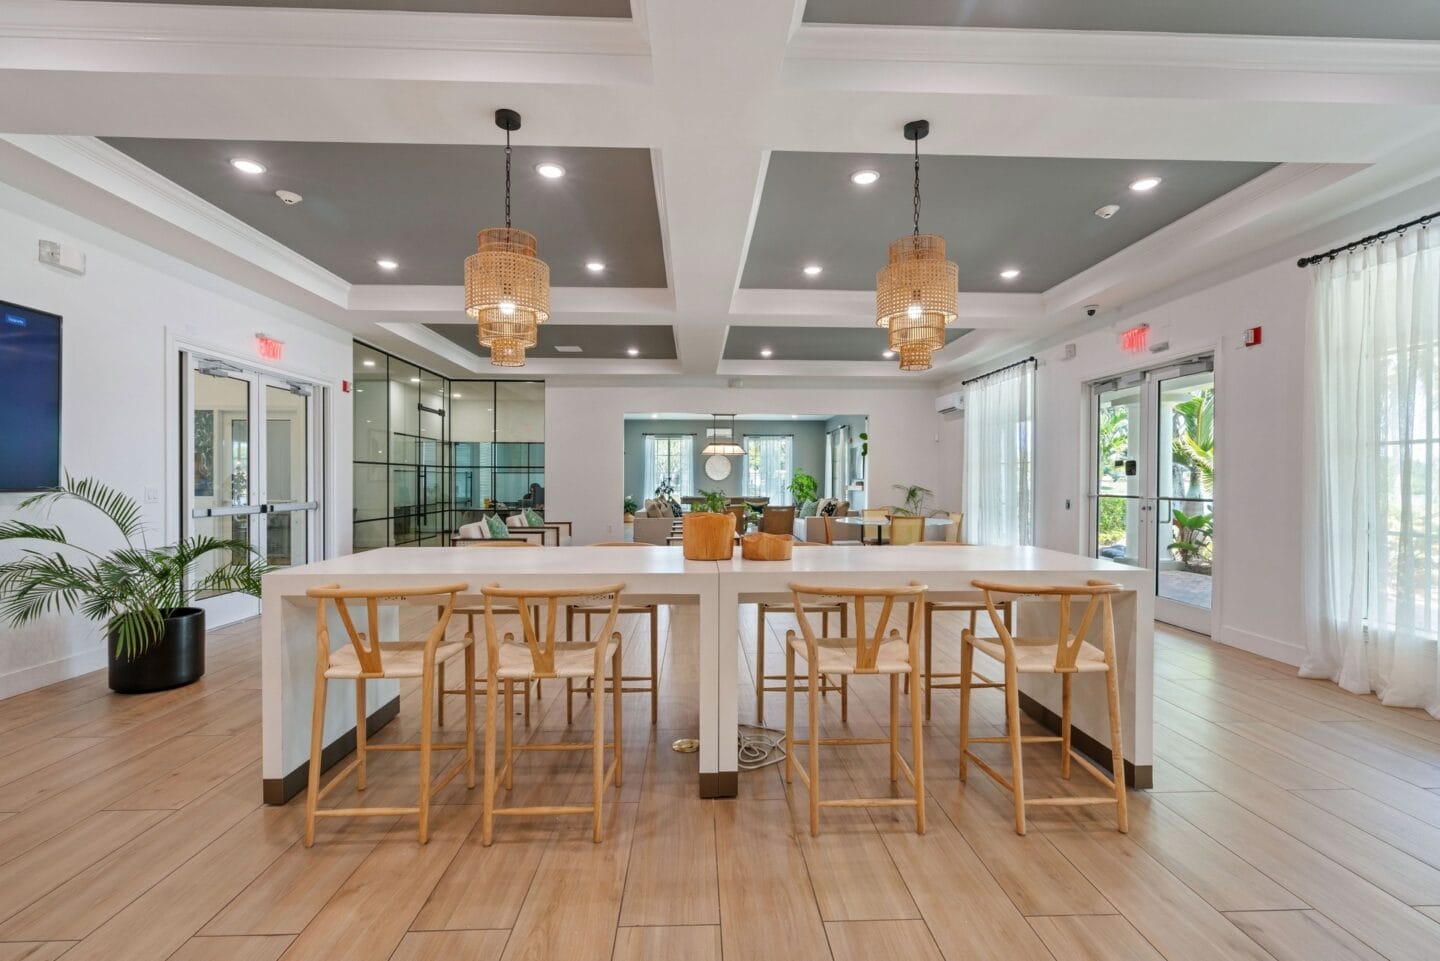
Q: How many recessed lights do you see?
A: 11